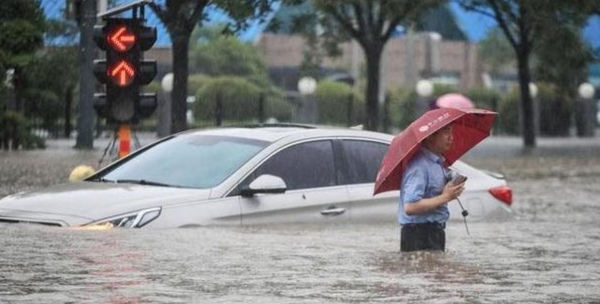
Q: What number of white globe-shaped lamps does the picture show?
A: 5